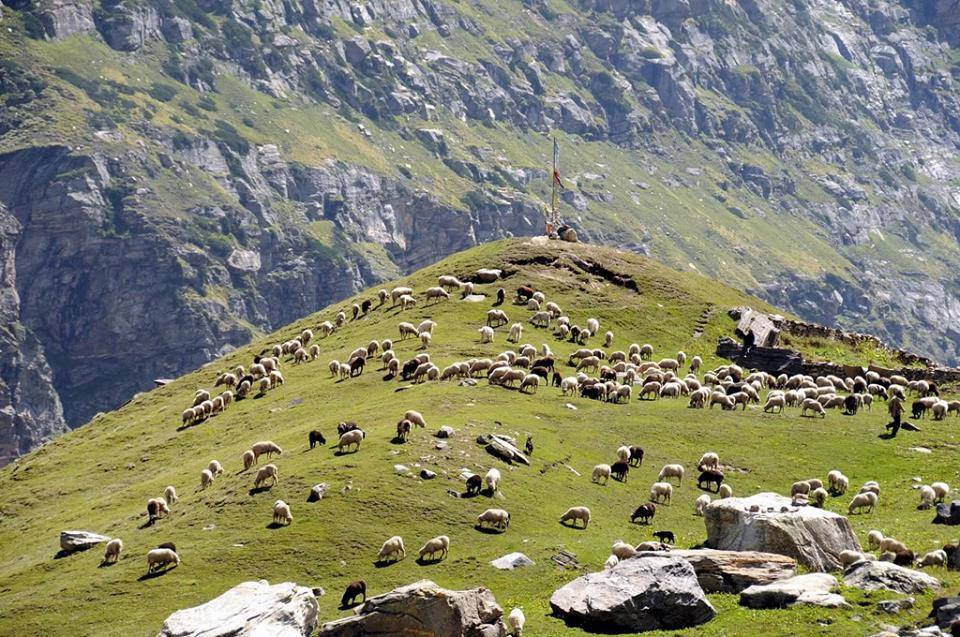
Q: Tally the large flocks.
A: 1